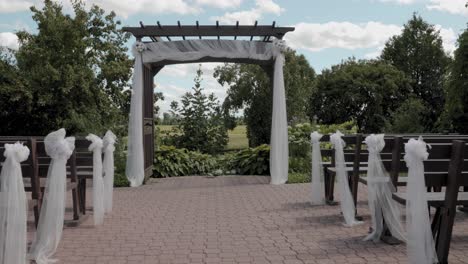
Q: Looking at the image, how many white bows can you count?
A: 8